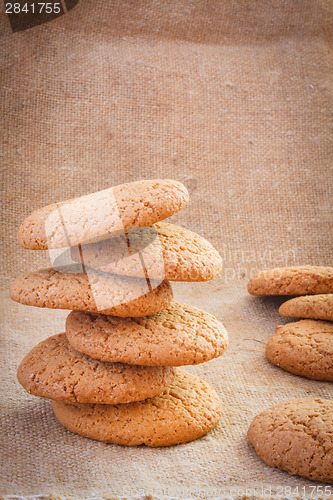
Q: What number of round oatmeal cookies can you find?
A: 10